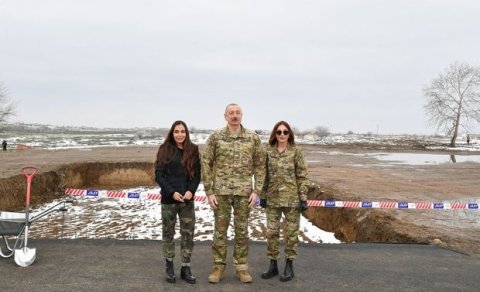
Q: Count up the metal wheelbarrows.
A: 1